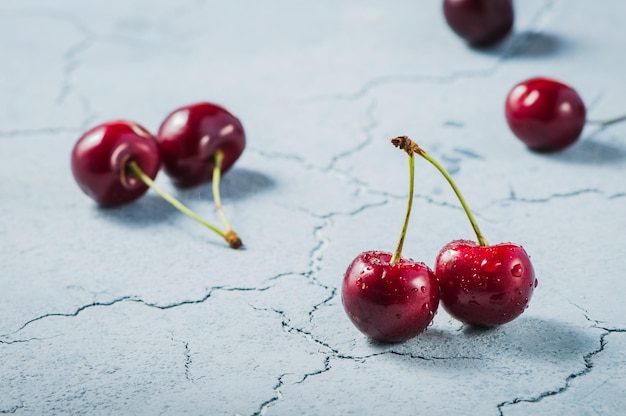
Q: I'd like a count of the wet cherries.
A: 2